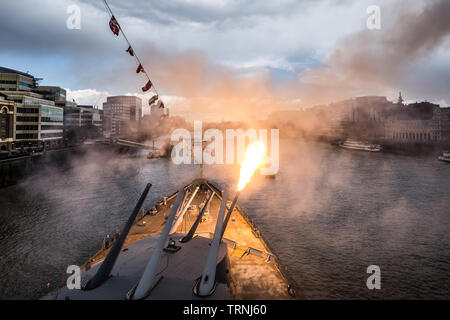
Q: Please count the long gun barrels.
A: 6